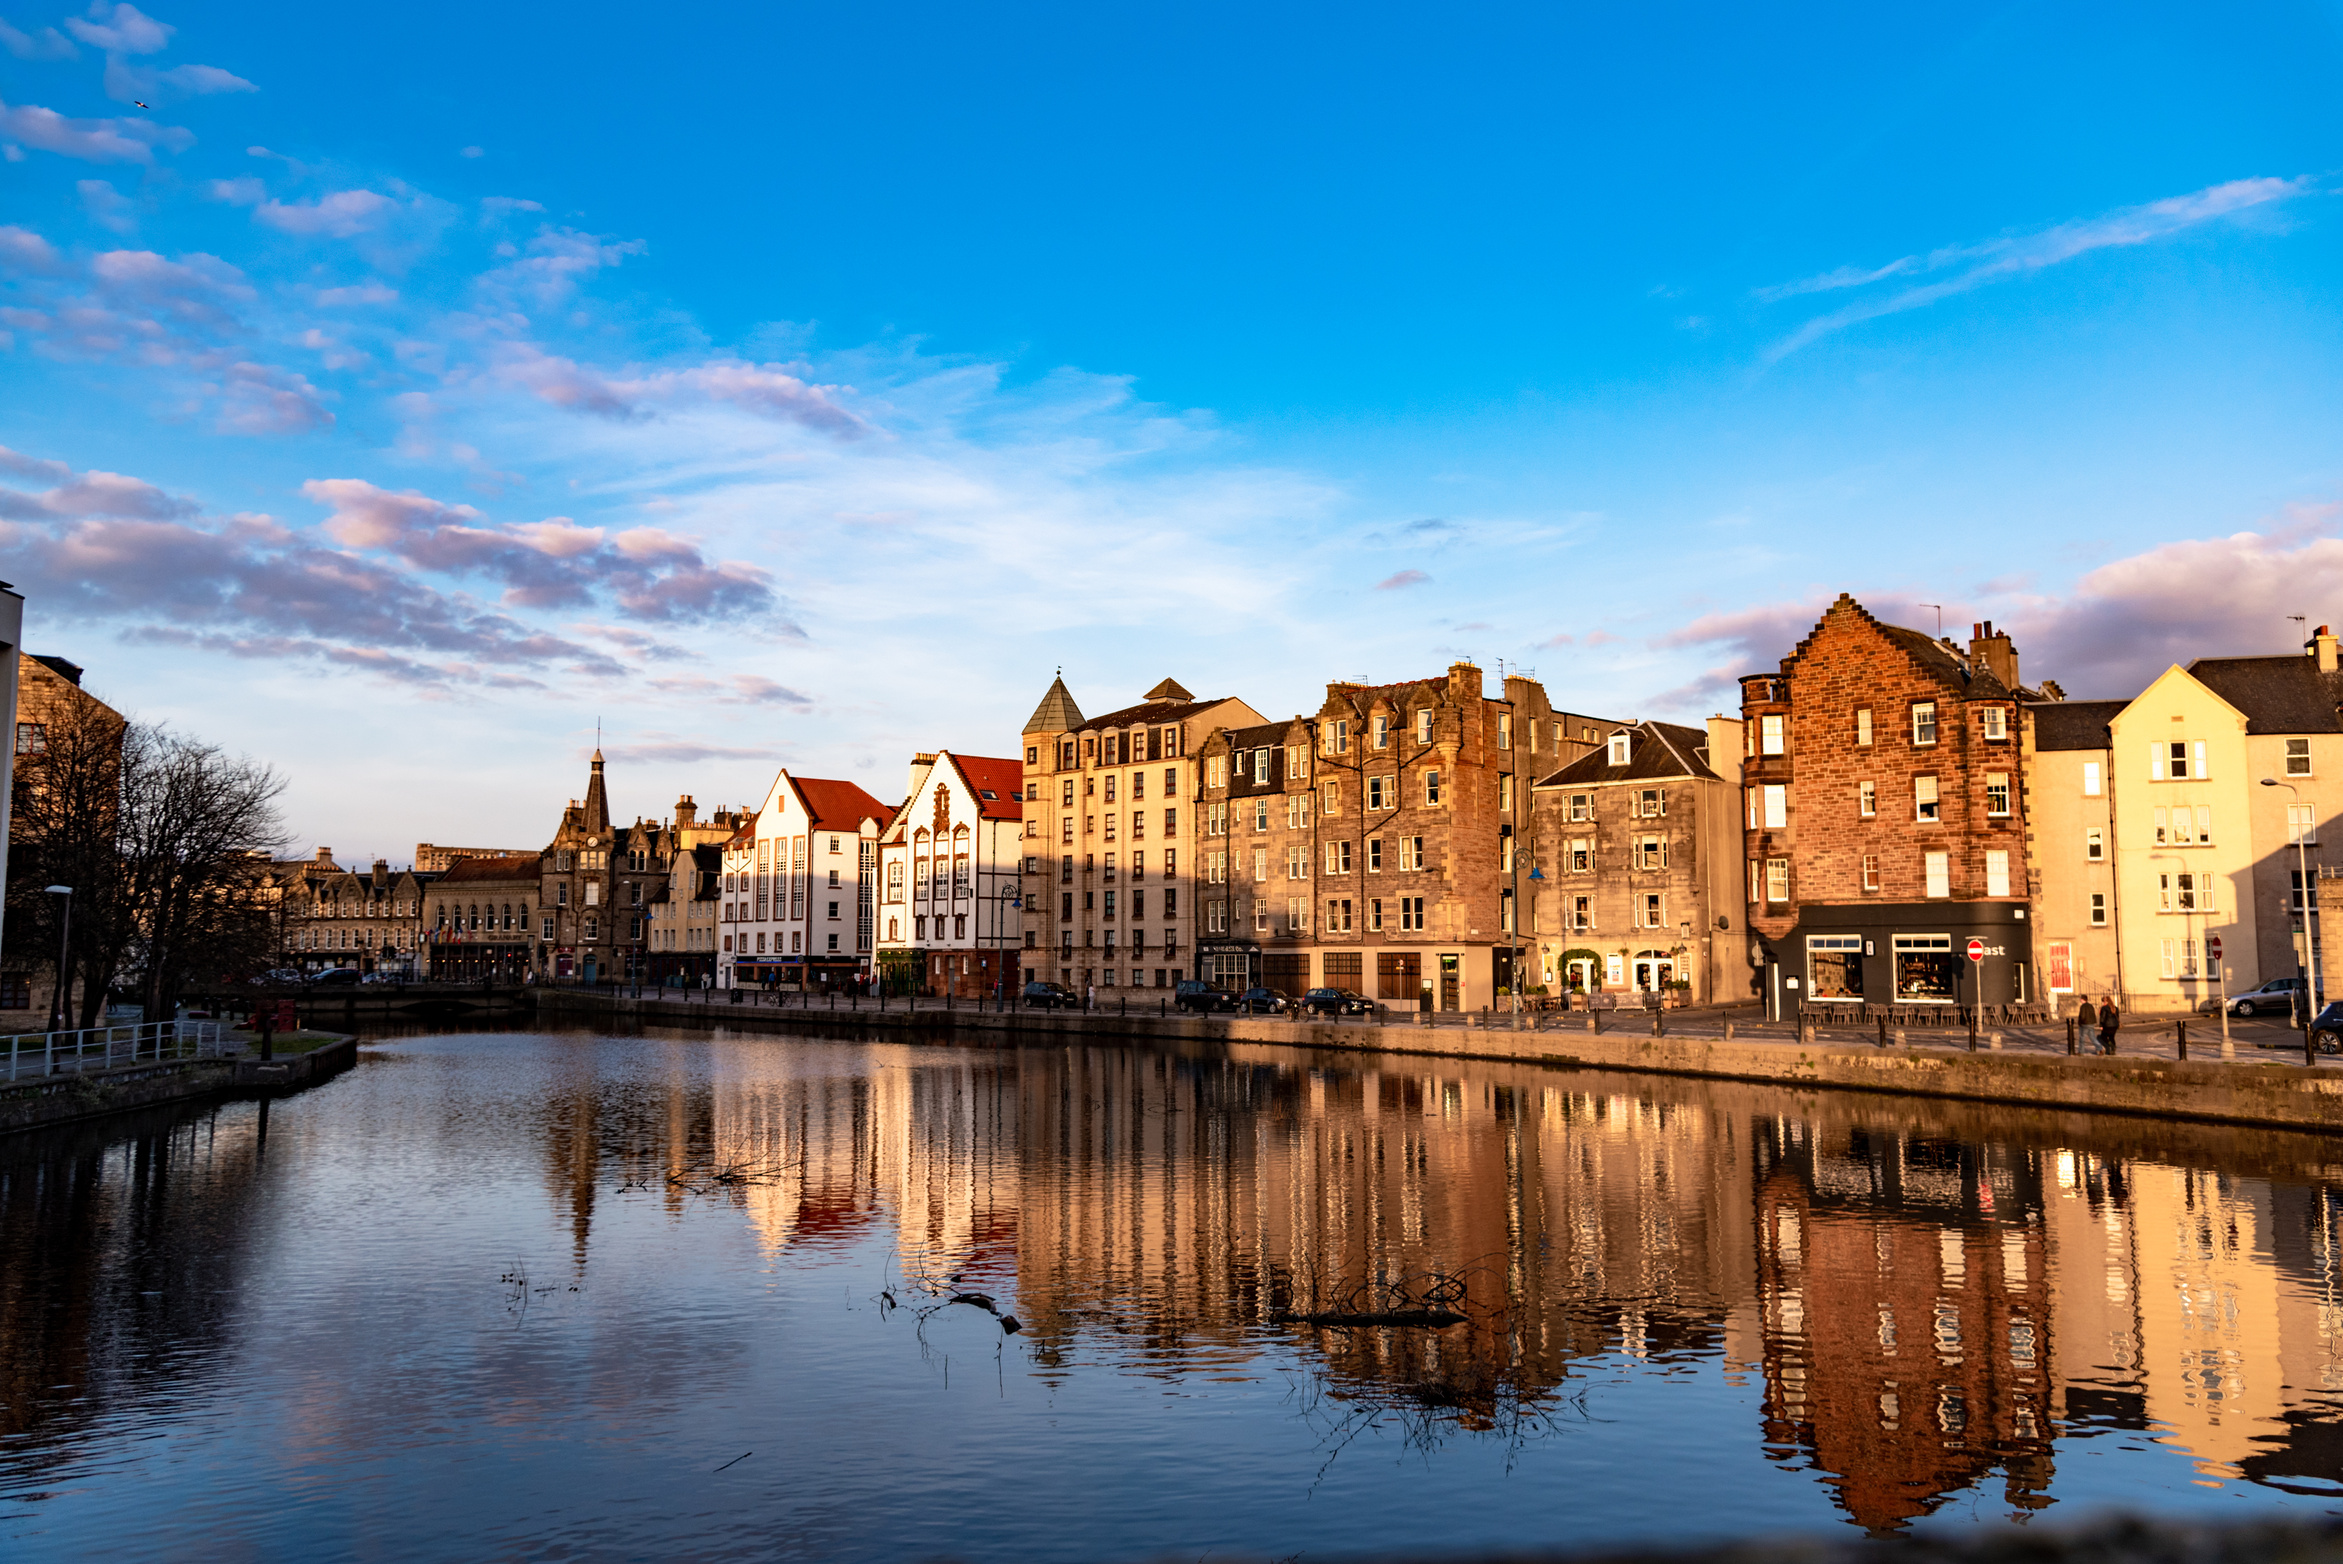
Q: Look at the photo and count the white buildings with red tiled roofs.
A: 2